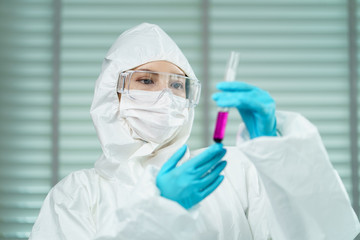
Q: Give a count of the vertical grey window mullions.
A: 3